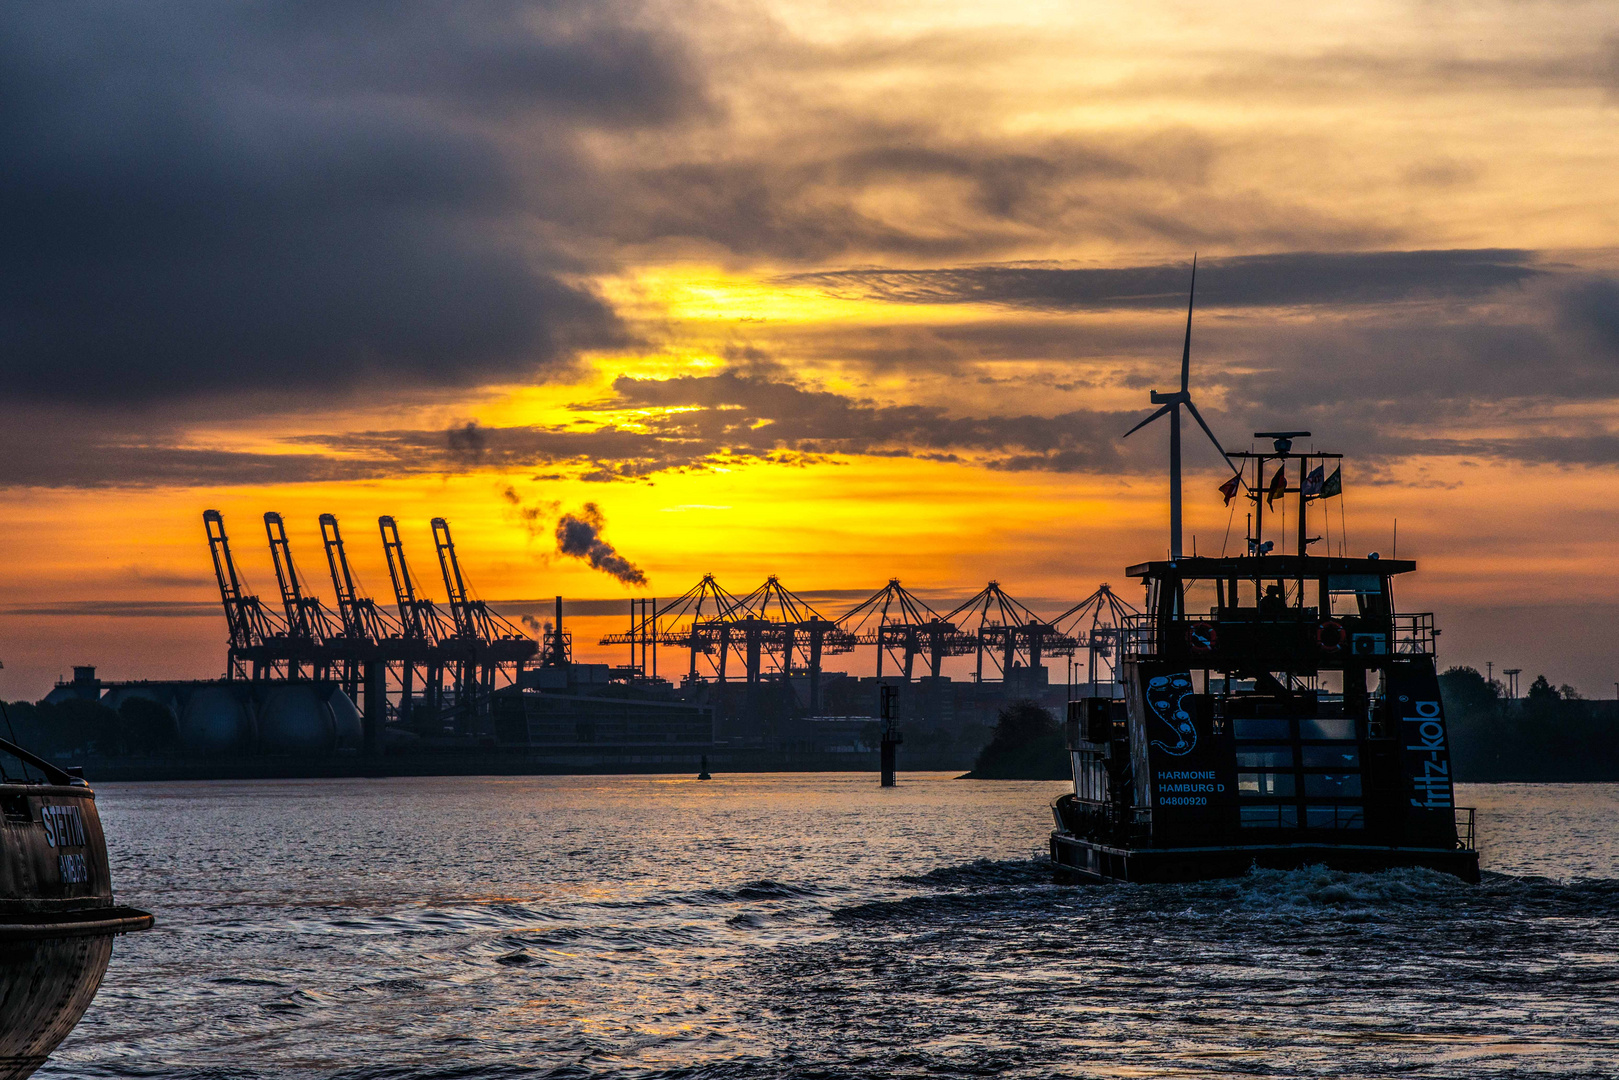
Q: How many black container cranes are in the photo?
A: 10